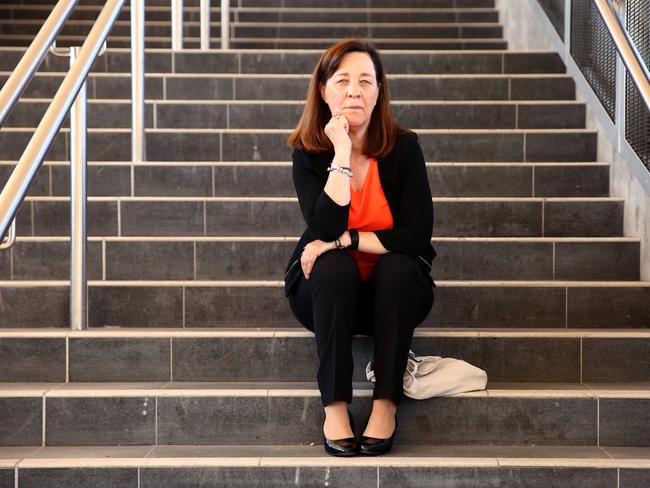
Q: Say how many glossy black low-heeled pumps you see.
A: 2